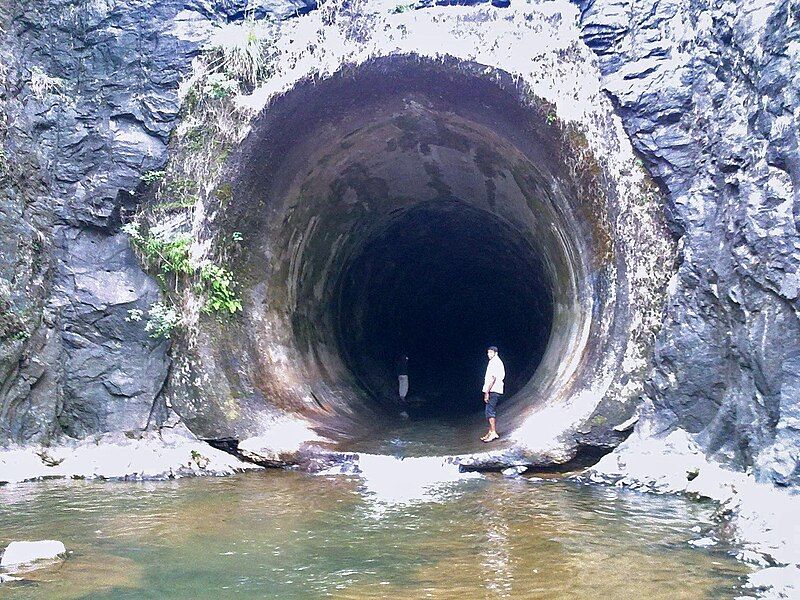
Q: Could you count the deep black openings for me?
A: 1